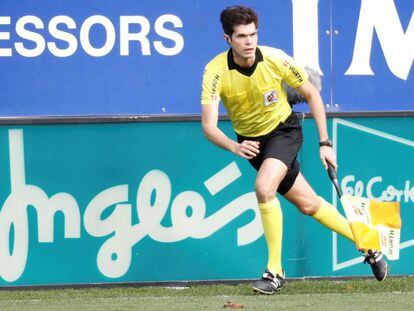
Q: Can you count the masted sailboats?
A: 0